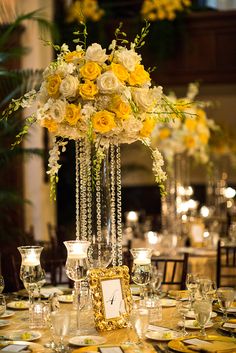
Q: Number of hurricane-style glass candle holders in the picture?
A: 3